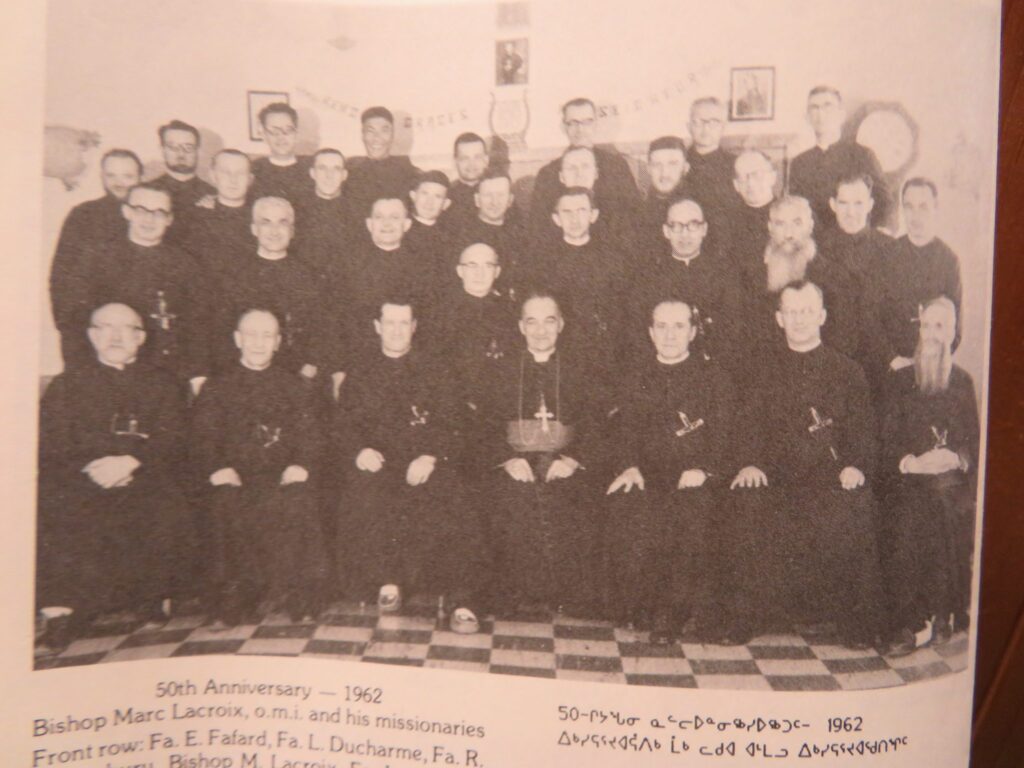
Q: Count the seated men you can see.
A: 7